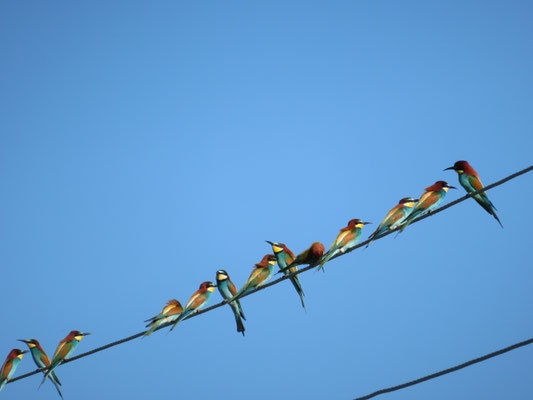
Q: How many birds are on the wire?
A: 13